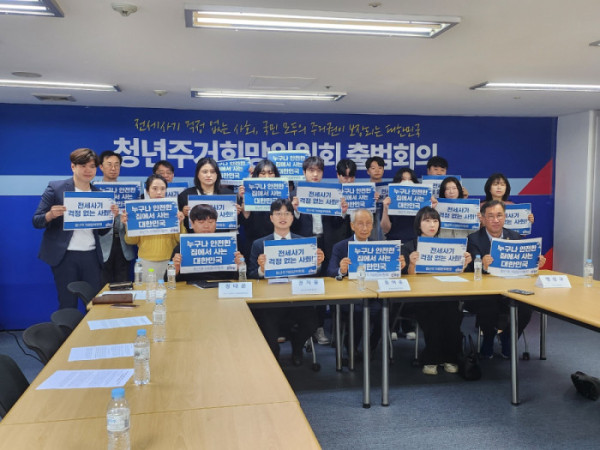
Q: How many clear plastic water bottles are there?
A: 11